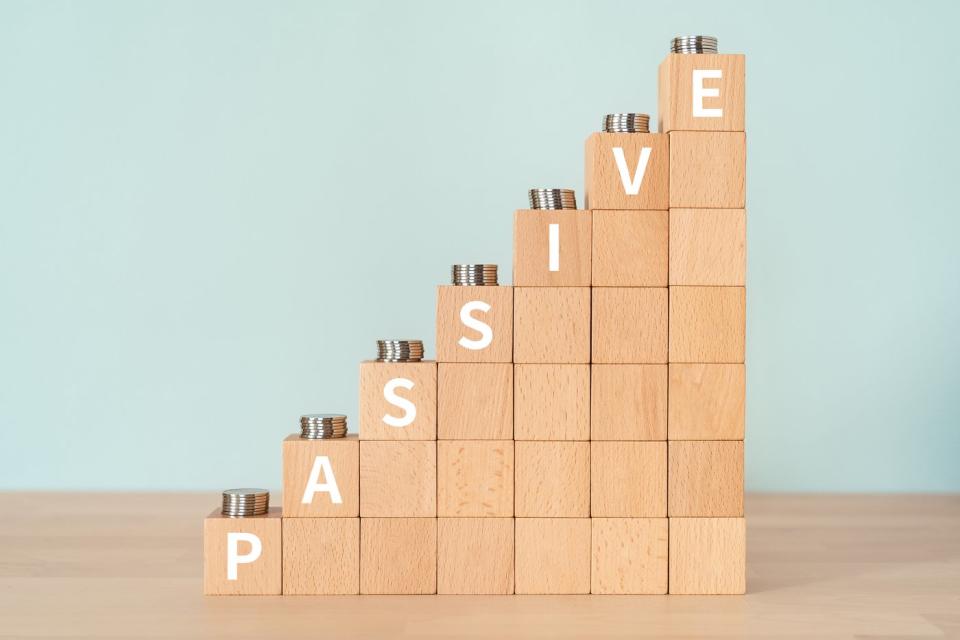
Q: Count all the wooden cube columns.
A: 7